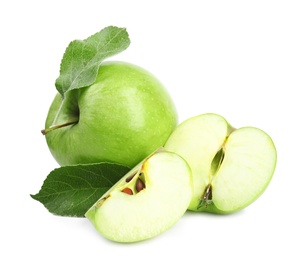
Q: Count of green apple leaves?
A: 2